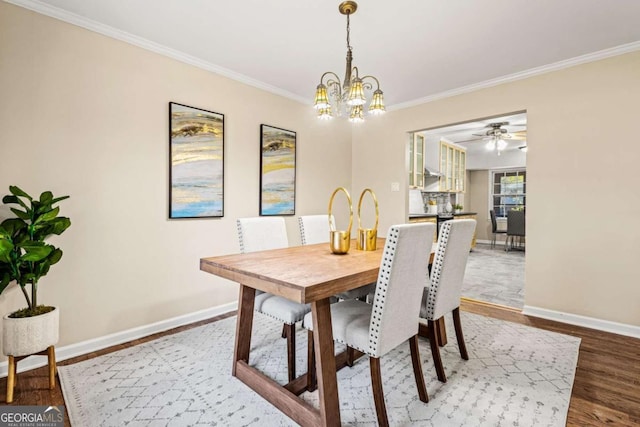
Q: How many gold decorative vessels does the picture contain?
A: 2